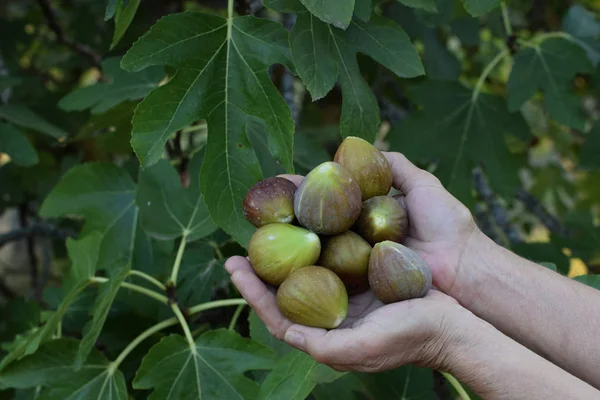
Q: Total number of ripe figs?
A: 8